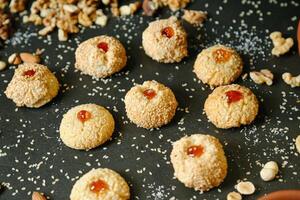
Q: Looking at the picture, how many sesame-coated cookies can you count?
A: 9